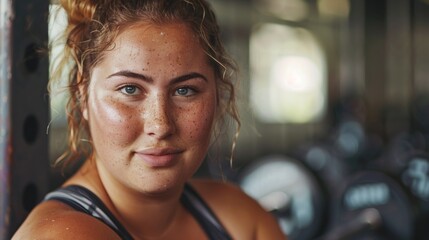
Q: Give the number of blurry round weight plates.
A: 3